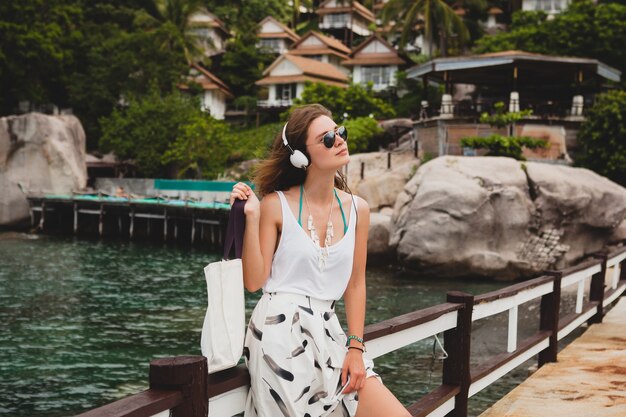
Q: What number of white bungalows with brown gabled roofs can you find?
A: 7